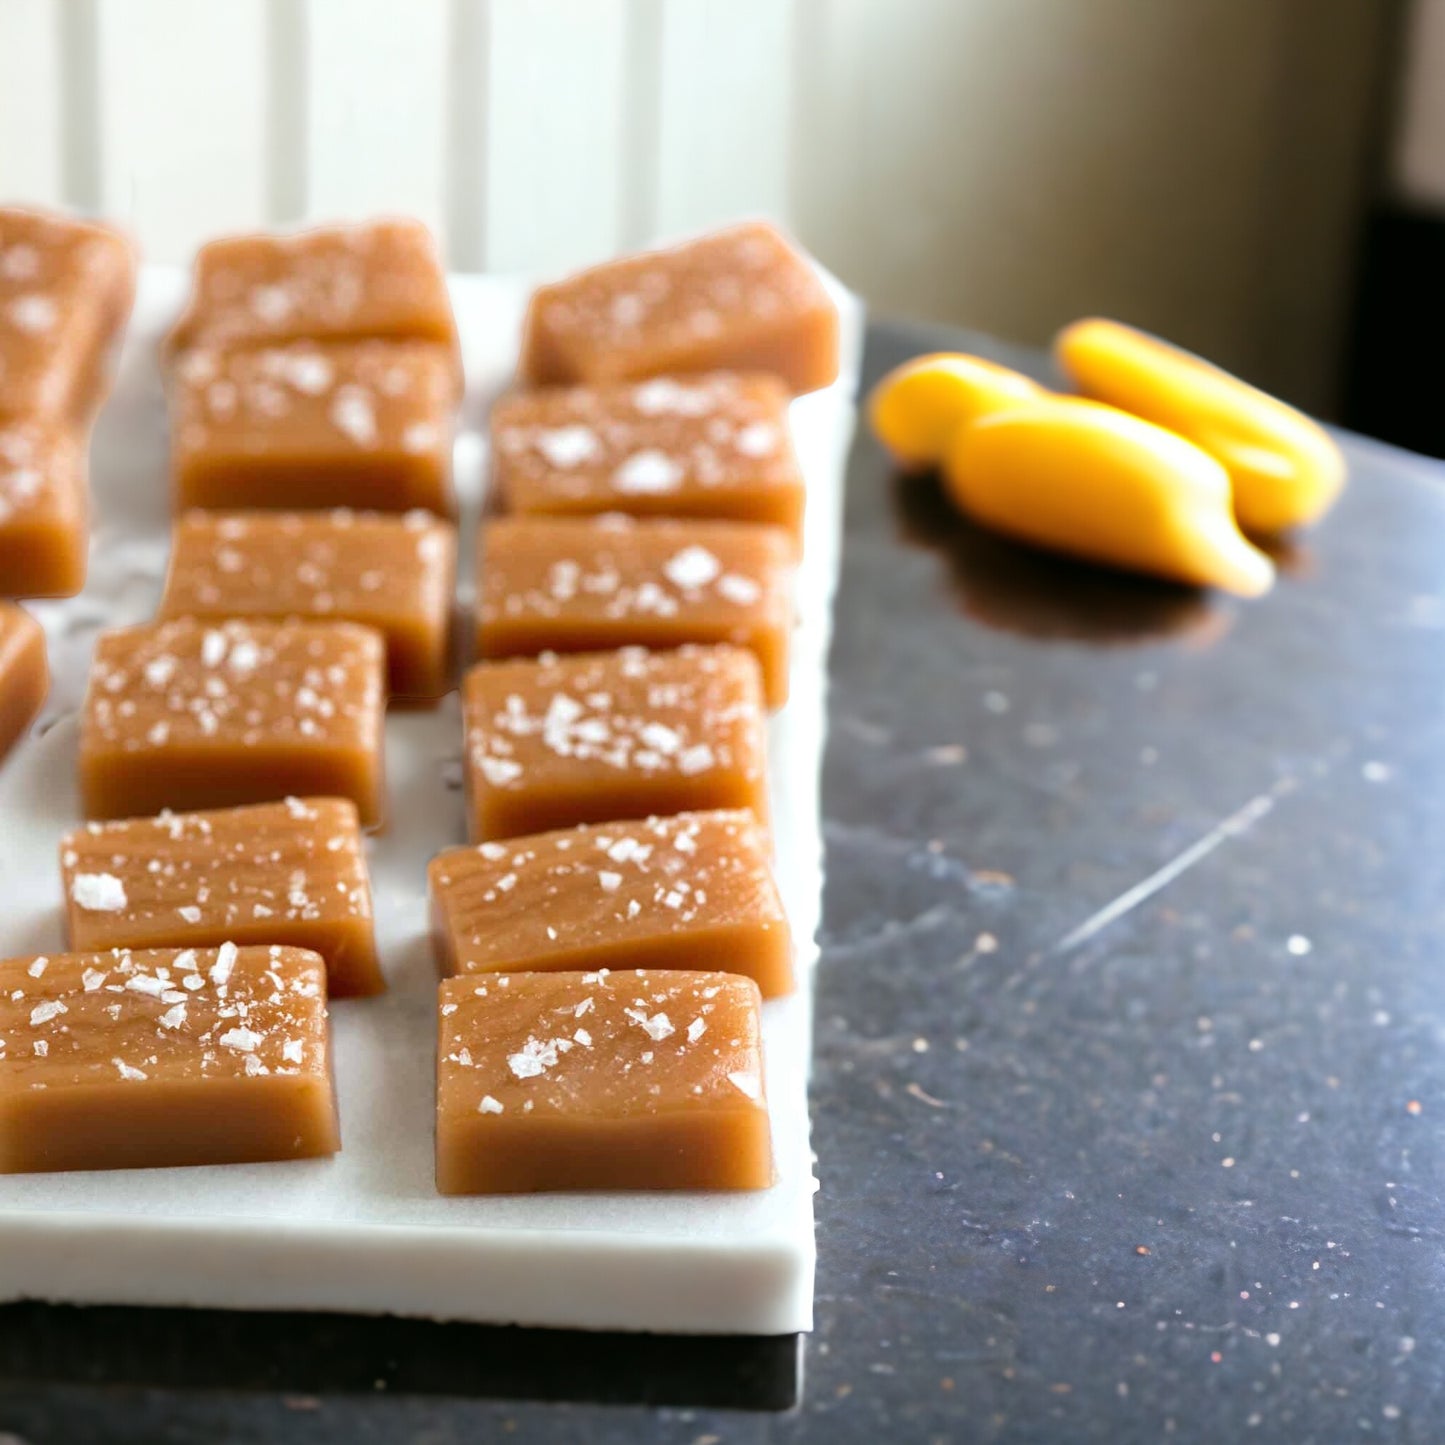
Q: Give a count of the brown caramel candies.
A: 15